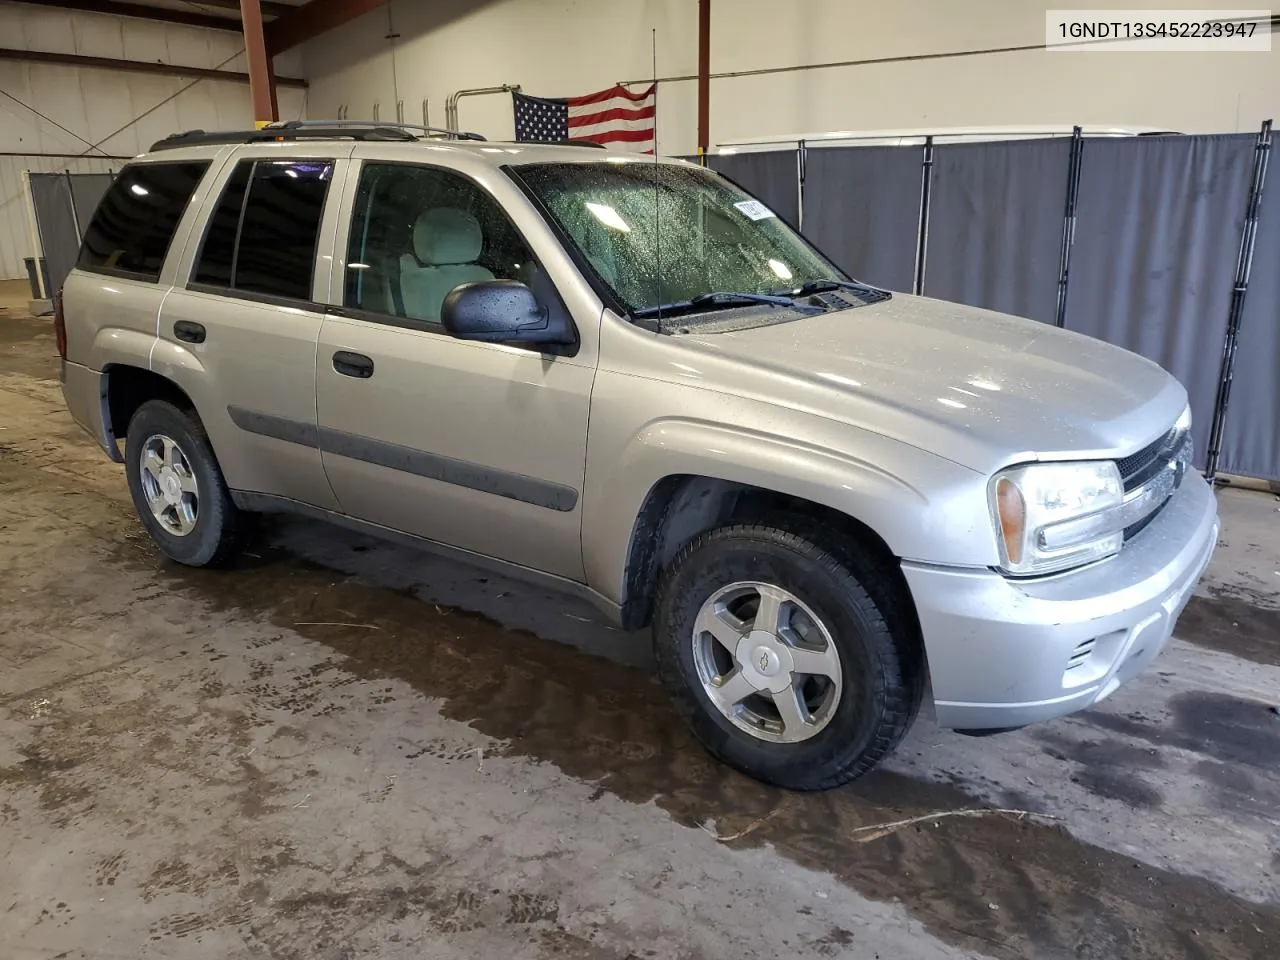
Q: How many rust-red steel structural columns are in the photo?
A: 2